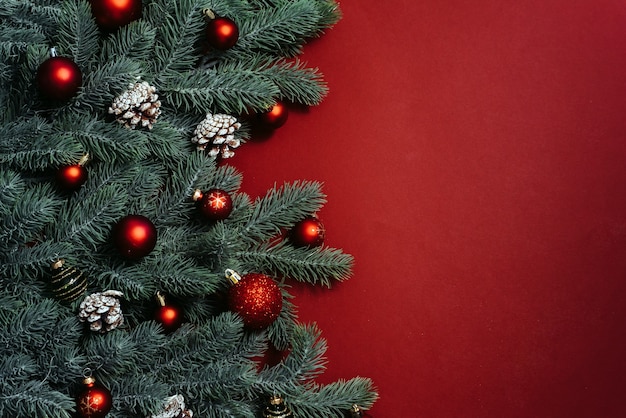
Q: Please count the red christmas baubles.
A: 11